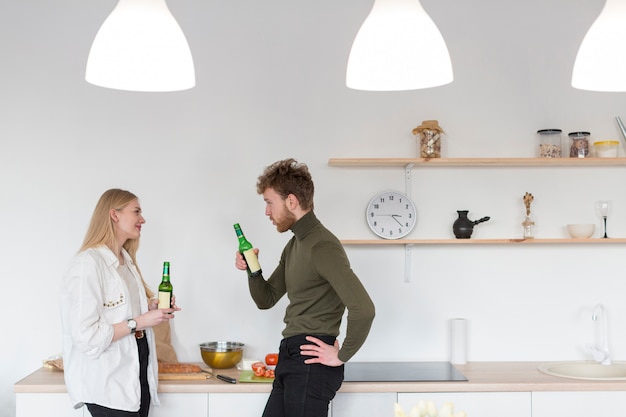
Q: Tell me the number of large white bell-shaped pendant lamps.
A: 3